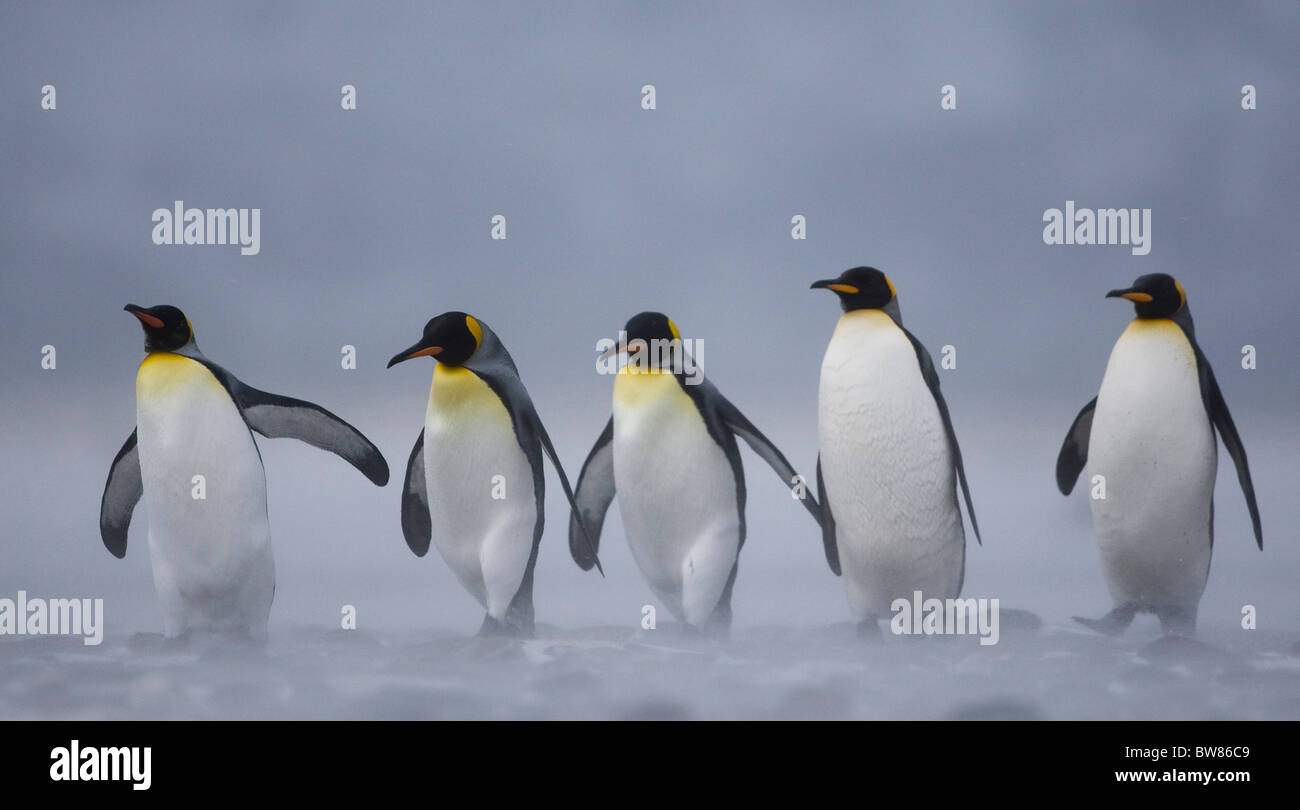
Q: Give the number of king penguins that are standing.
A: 5